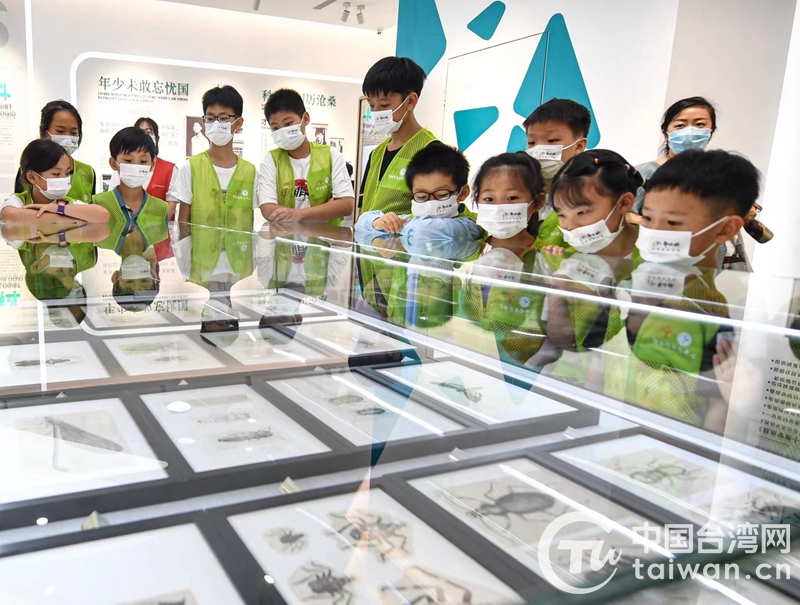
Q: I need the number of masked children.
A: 11